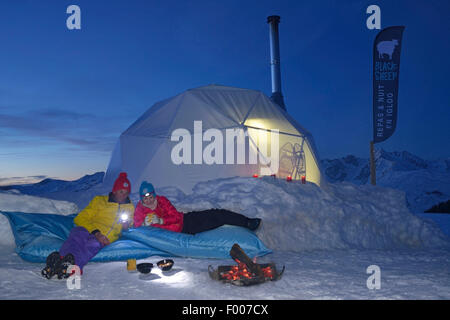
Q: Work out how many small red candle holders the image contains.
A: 4